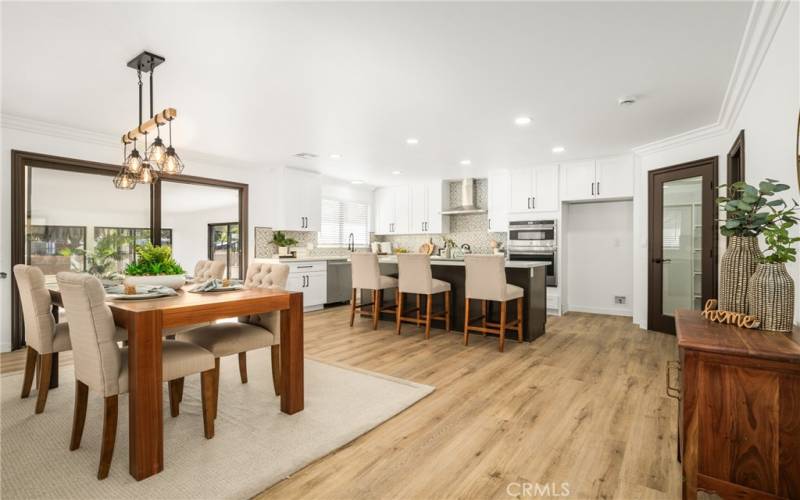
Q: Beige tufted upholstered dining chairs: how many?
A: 4